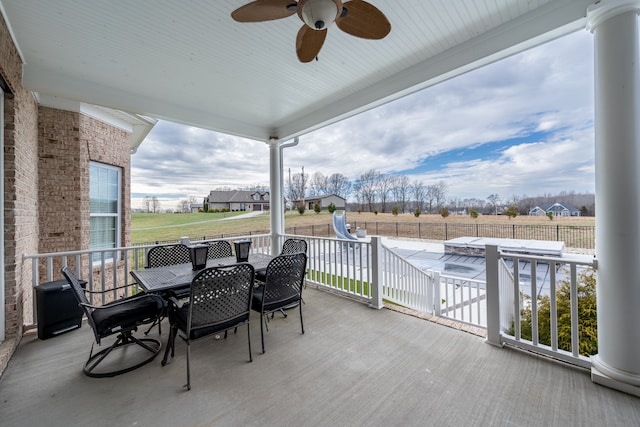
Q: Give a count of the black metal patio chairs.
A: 6